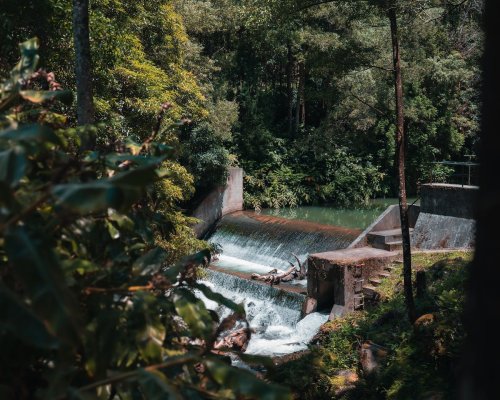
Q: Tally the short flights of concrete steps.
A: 2